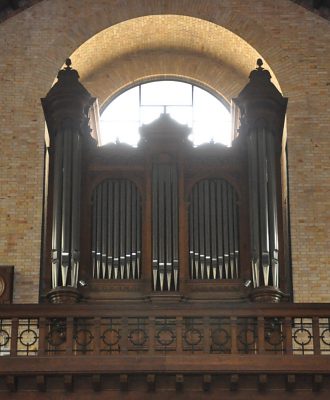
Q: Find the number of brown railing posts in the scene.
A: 12